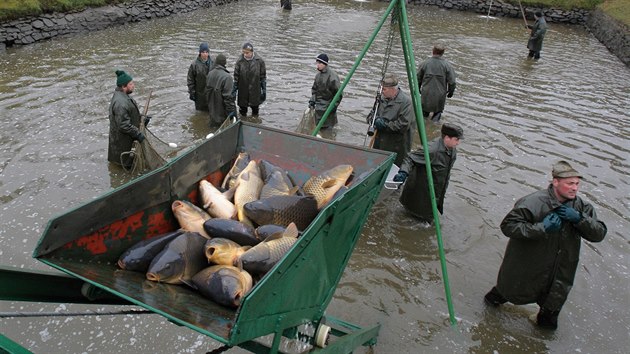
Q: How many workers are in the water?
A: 11